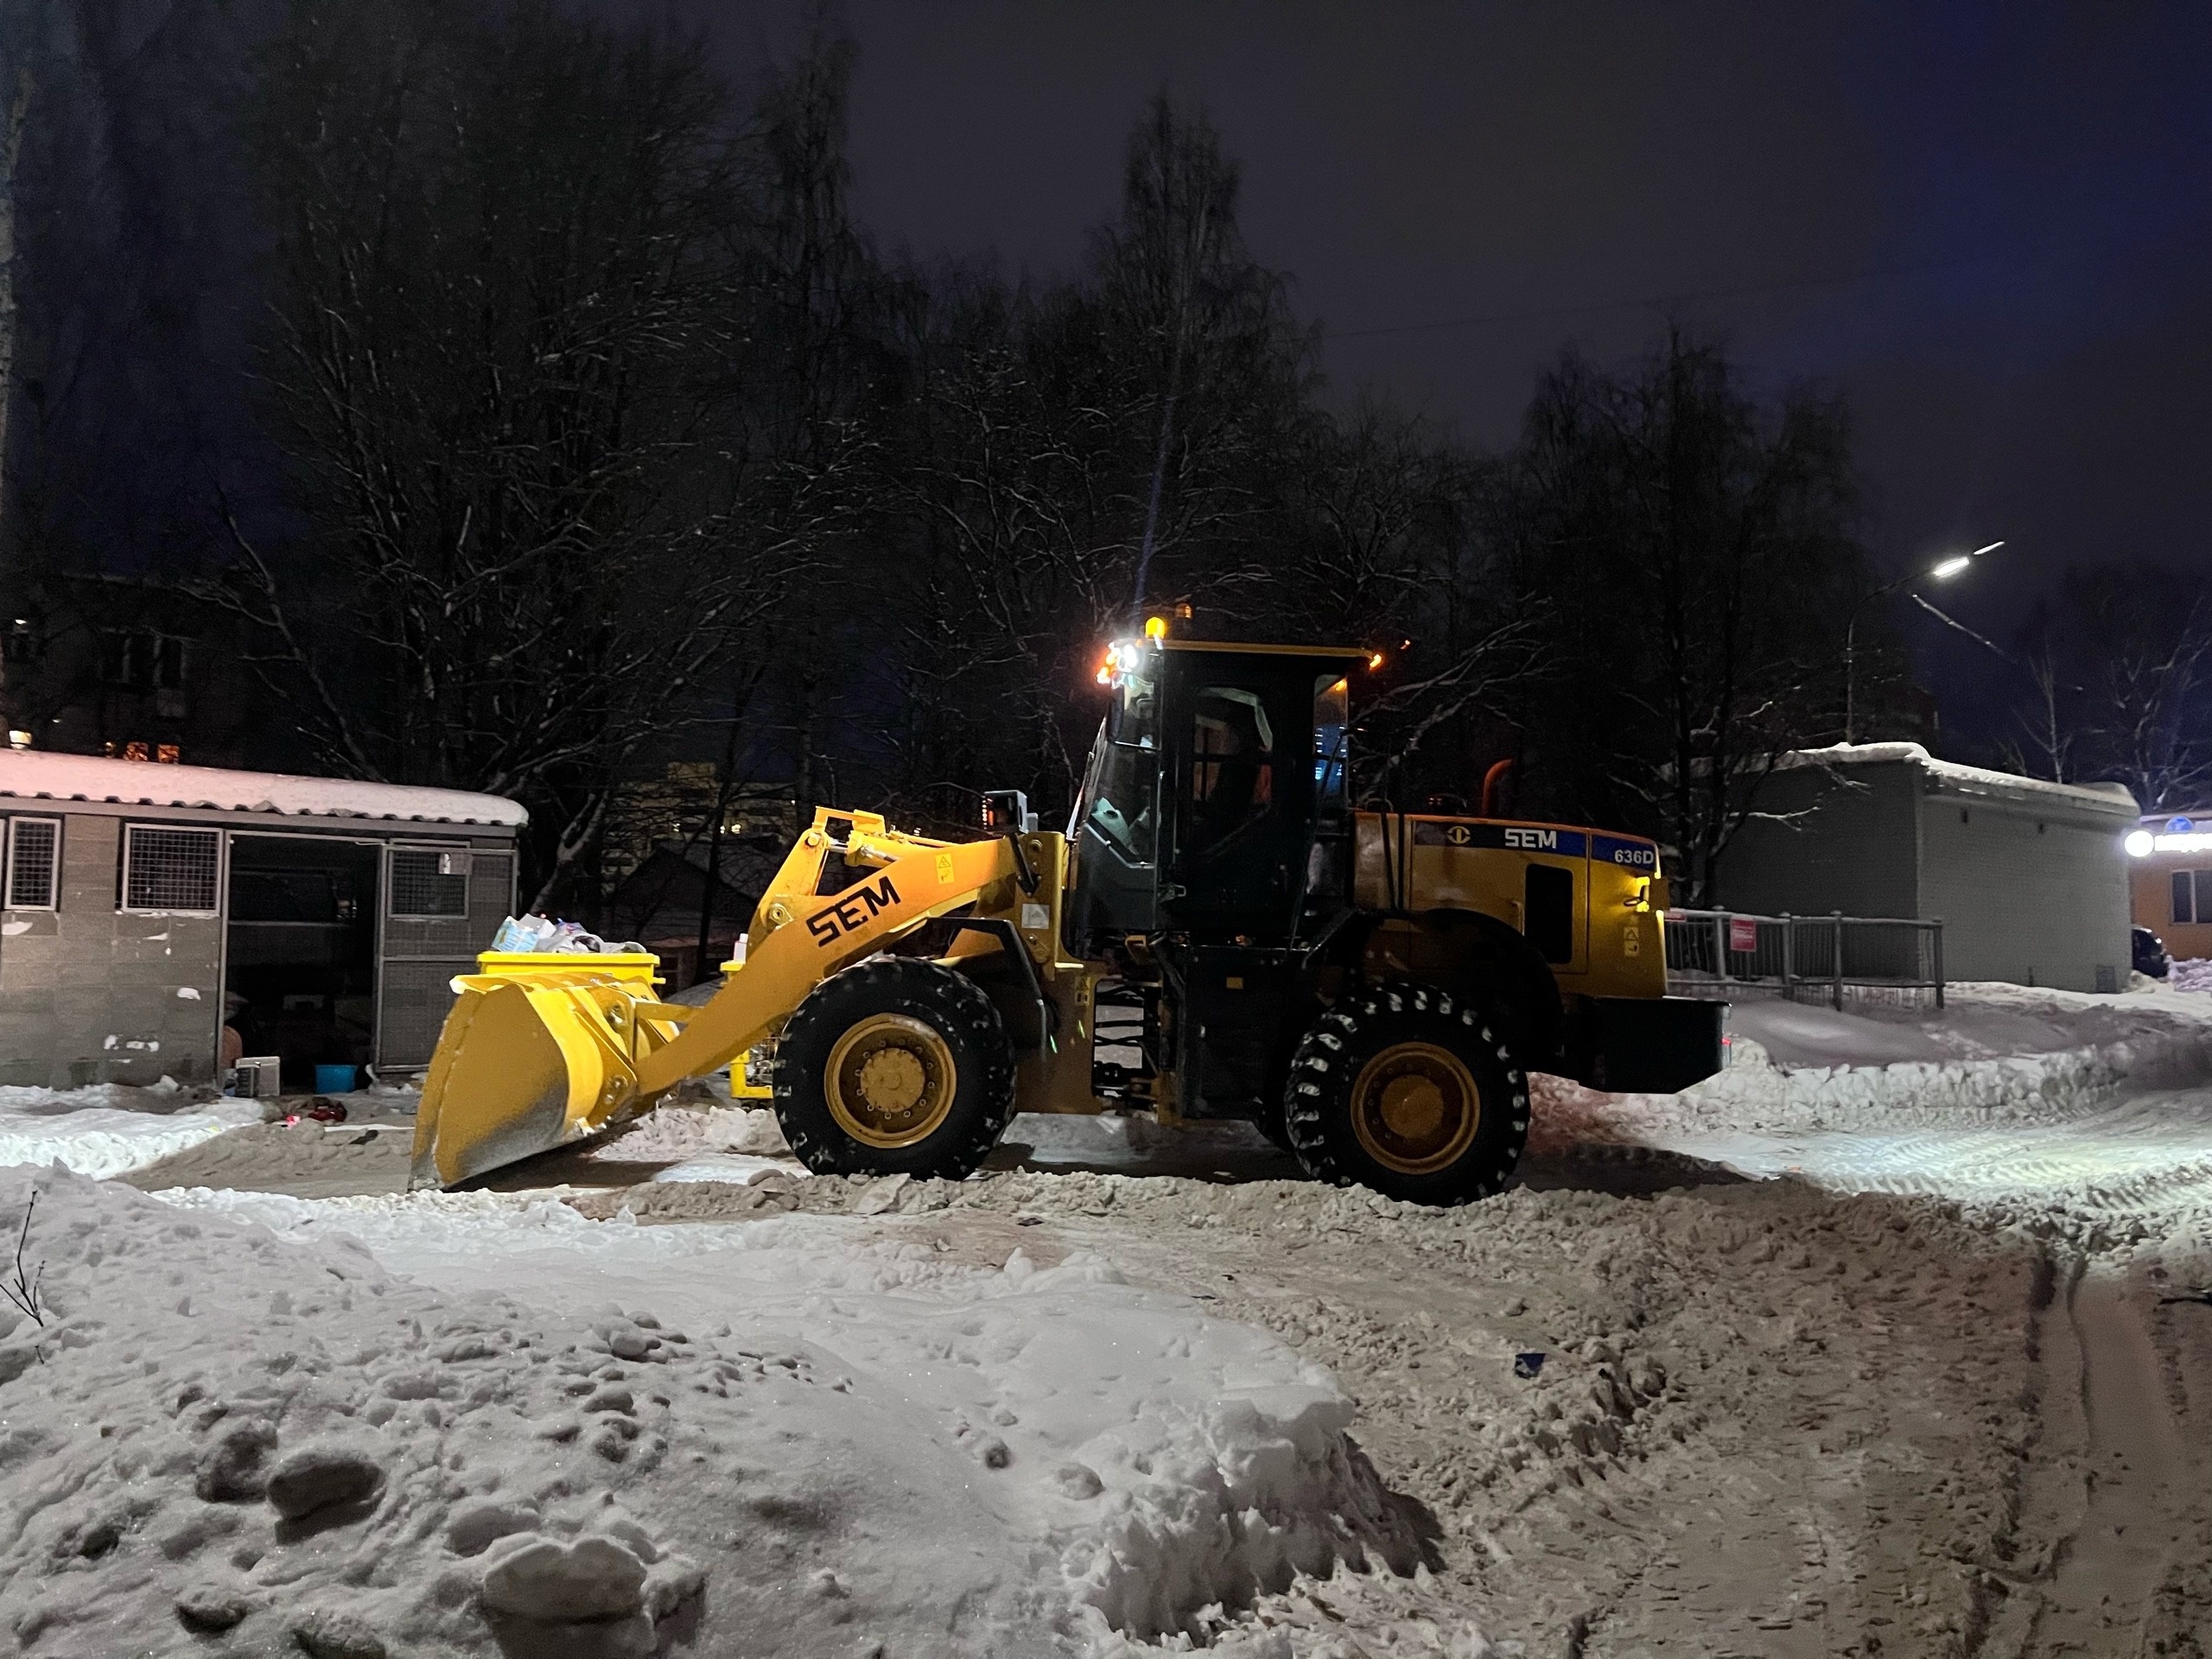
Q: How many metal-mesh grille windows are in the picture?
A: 3